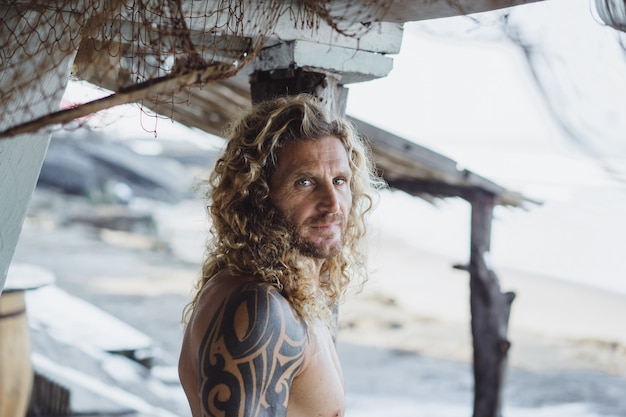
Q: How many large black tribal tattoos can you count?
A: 1